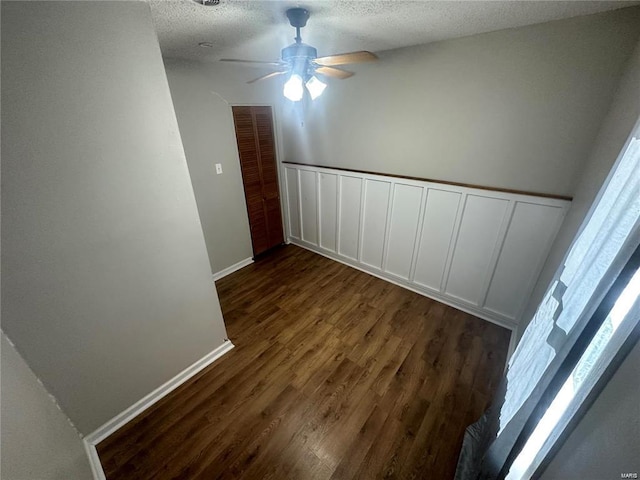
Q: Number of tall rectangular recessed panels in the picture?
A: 9